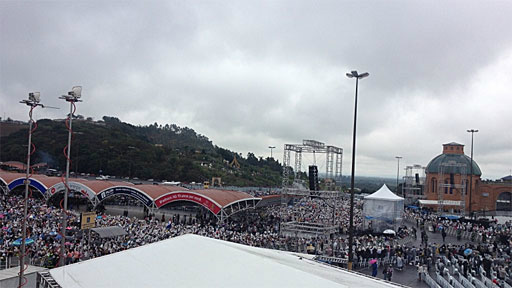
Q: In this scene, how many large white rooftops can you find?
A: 2